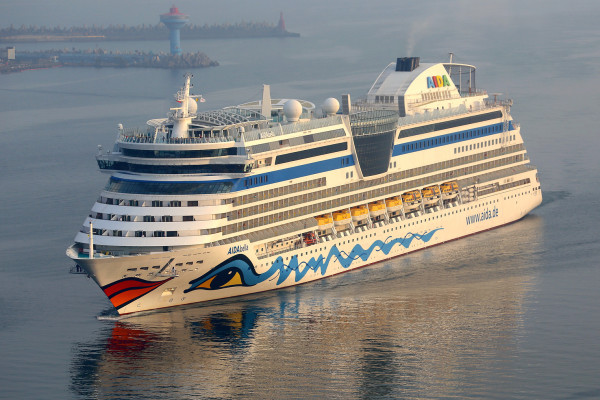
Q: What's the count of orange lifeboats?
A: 8